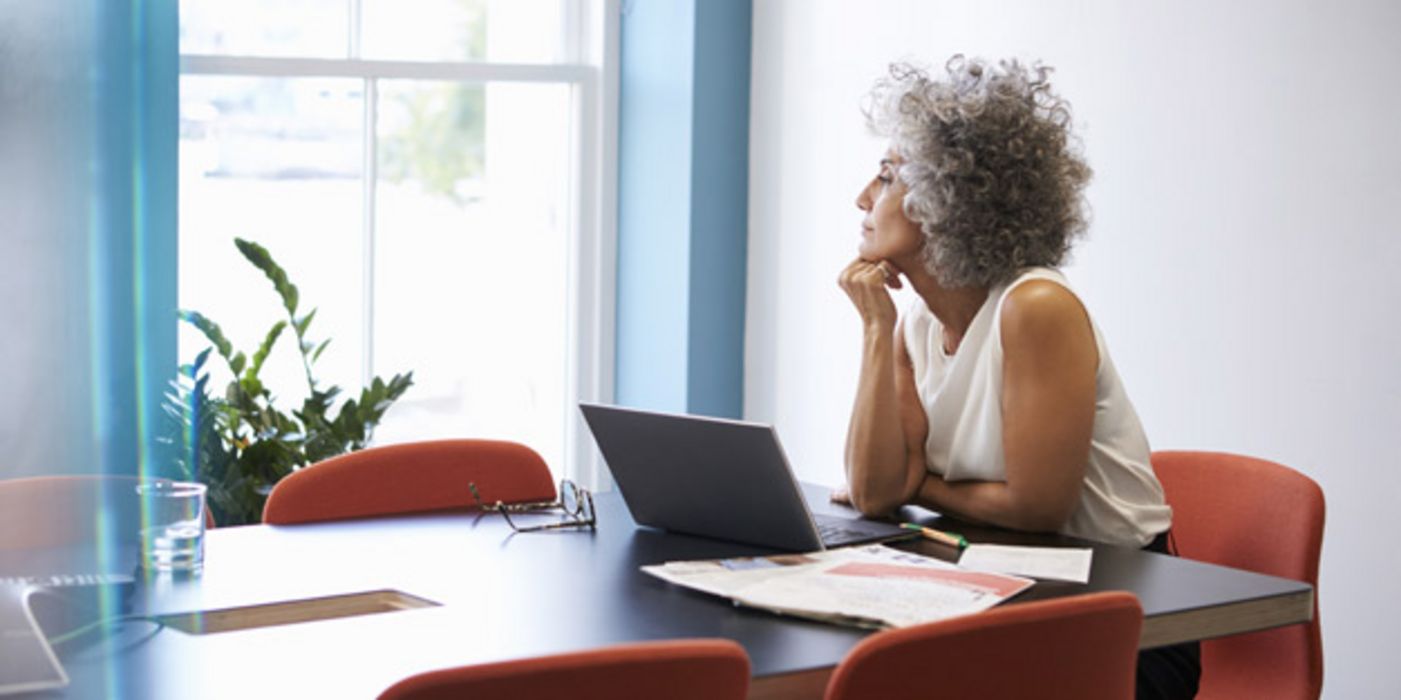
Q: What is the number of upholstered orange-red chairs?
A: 5